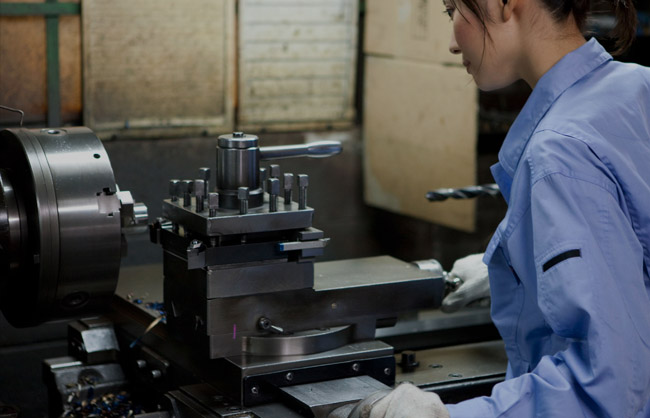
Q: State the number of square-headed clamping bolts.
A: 11